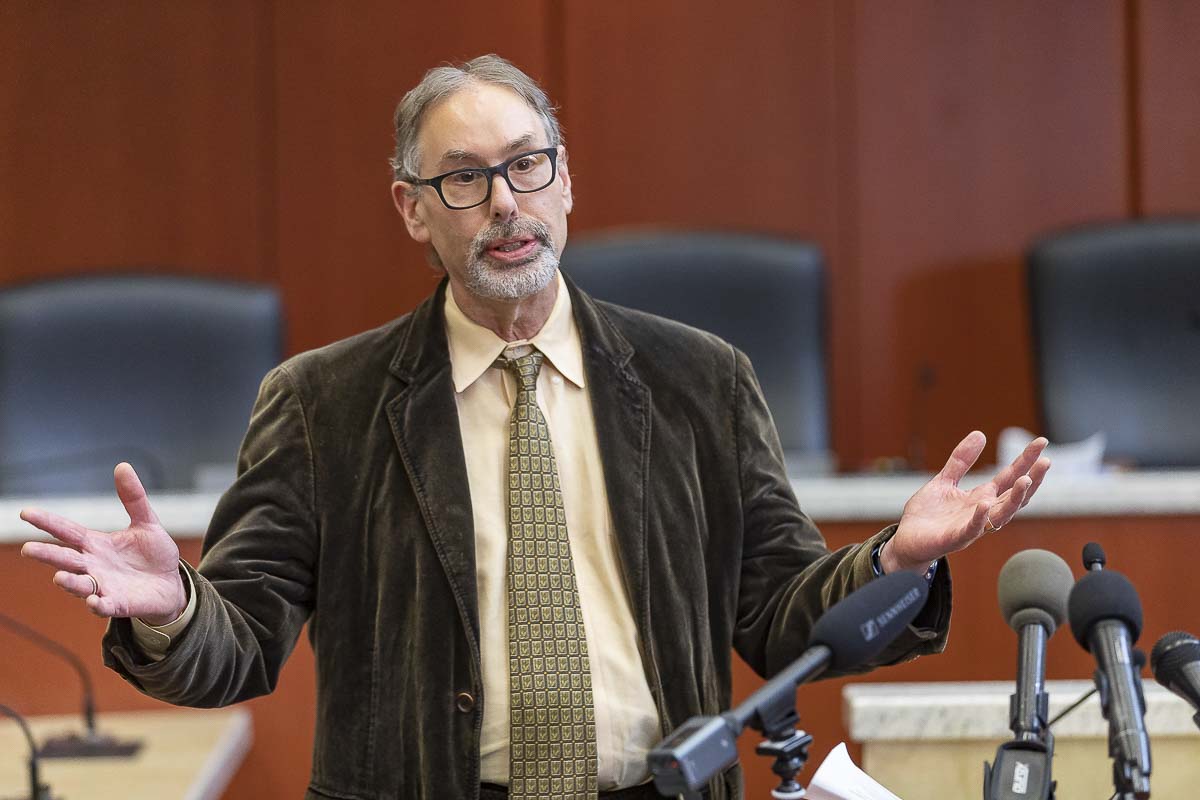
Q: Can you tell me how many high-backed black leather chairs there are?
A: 3